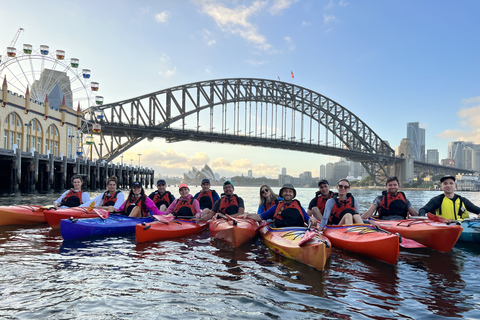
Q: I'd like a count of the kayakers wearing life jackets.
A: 13